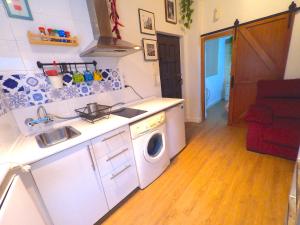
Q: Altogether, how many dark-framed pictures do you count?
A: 3